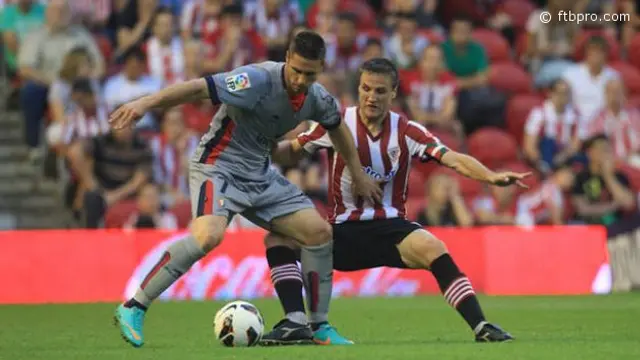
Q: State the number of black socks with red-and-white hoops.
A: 2